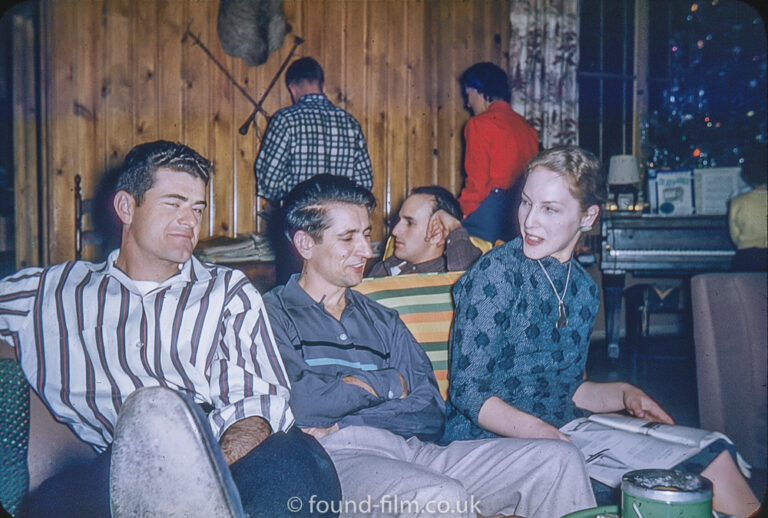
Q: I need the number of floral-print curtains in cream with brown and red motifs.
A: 1